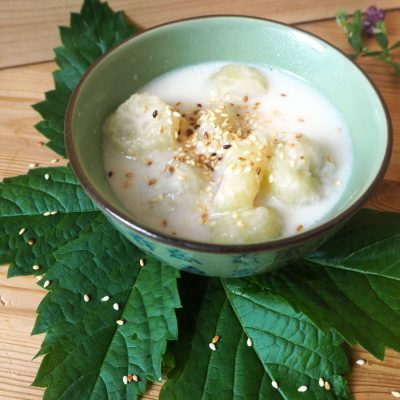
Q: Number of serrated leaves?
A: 5